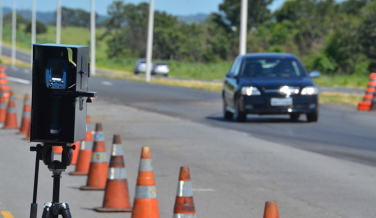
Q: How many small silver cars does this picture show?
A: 2